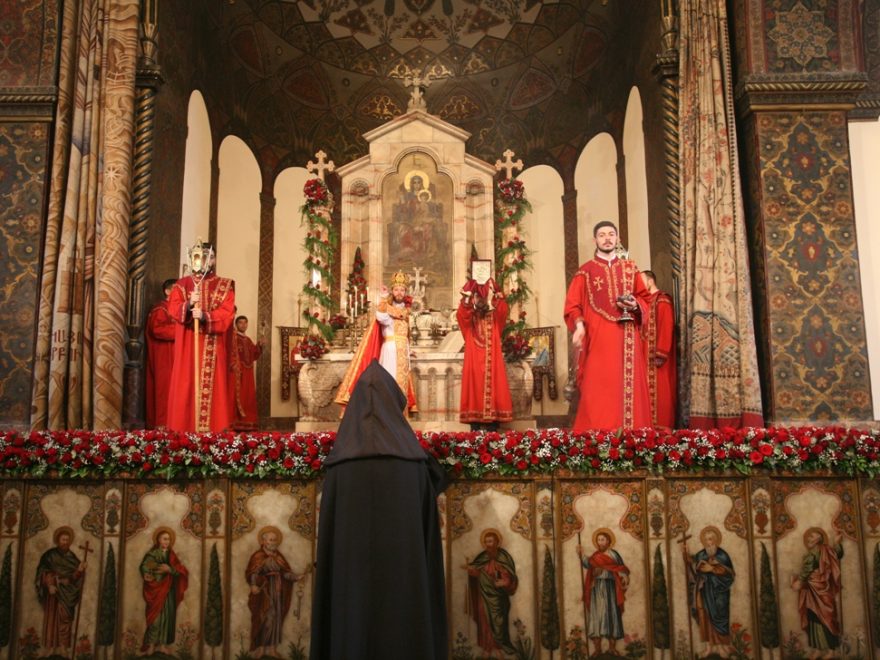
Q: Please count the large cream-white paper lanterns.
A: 0